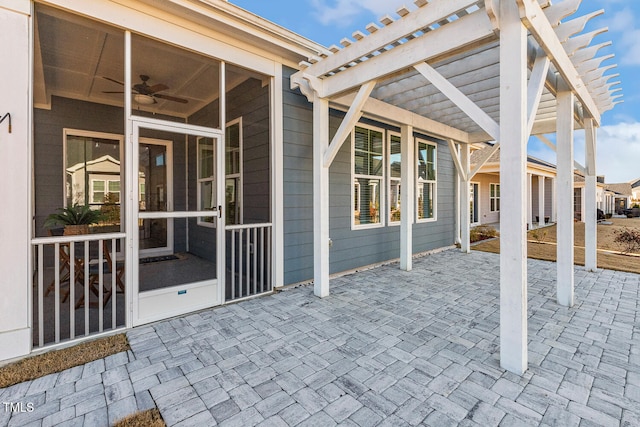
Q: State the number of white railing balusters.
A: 12